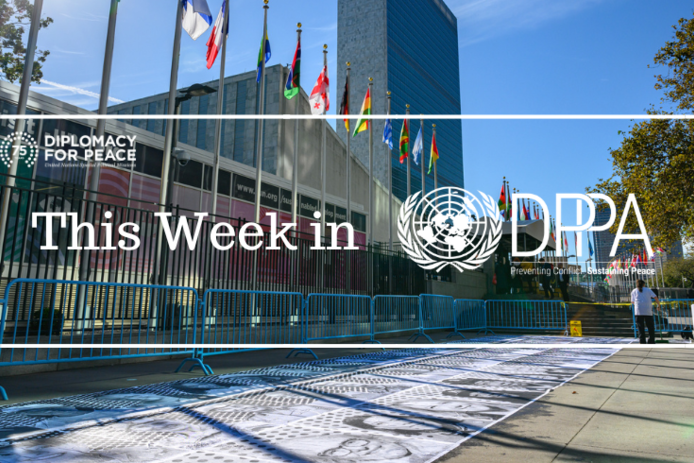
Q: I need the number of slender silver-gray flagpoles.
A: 13